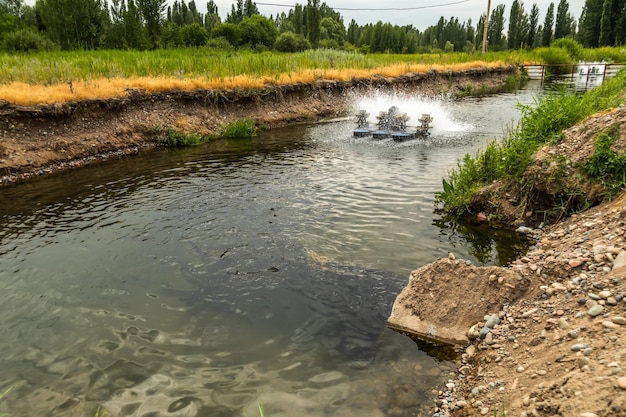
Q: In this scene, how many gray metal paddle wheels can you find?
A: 4